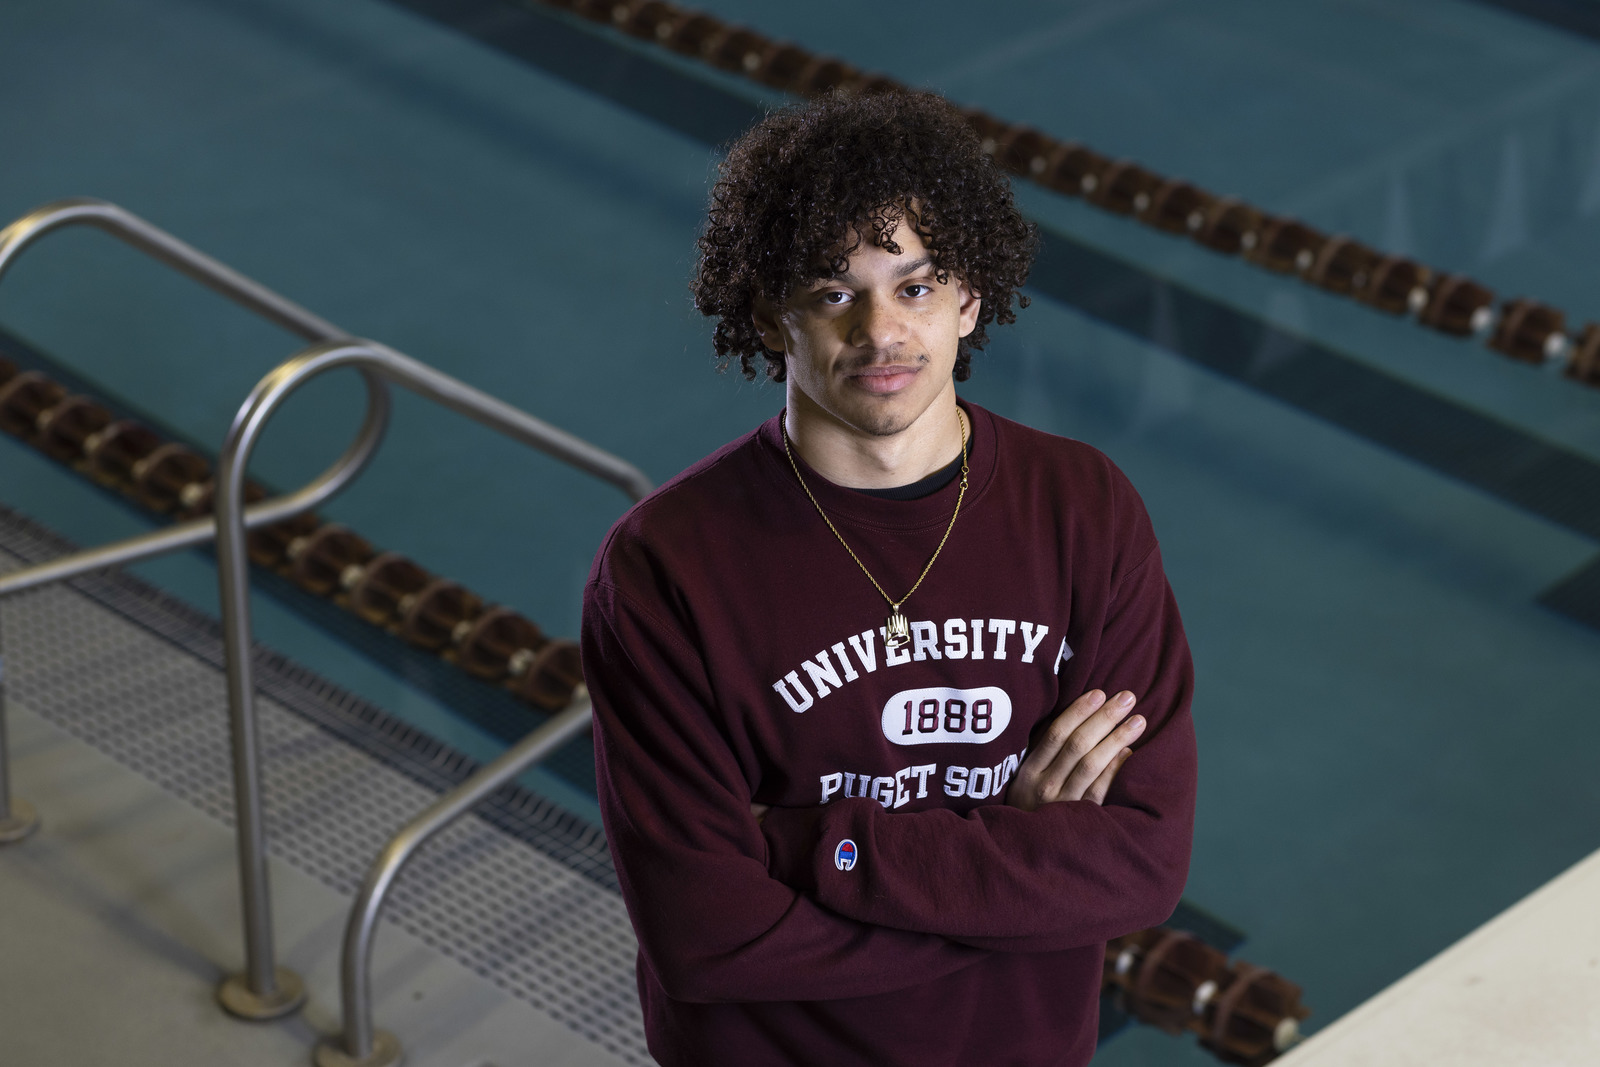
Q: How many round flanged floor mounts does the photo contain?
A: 3